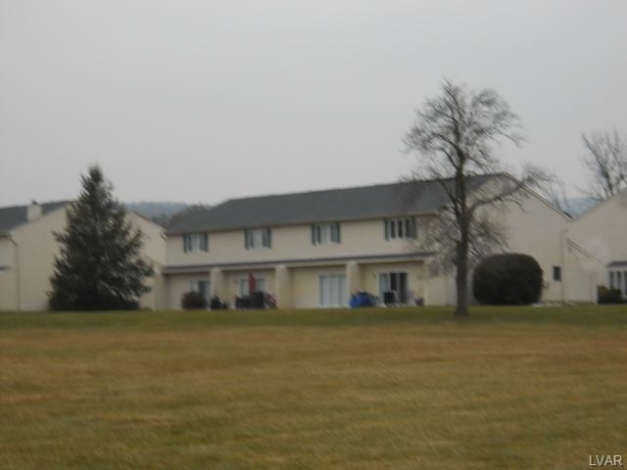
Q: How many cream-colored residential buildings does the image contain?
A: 3